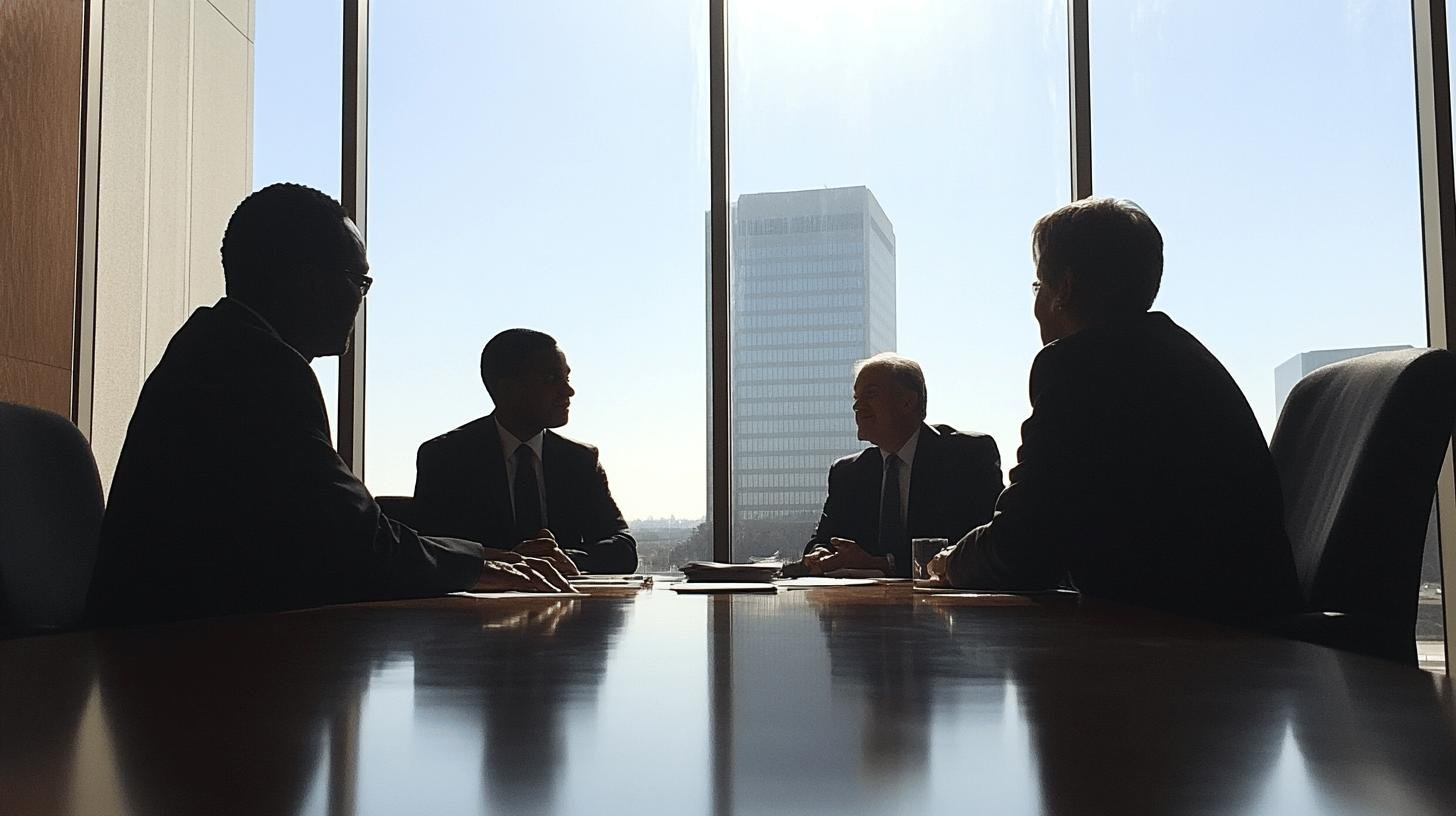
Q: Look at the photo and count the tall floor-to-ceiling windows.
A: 4